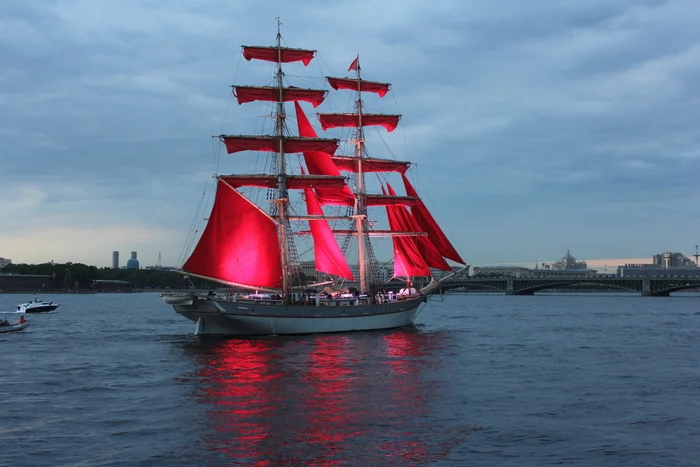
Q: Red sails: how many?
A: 14